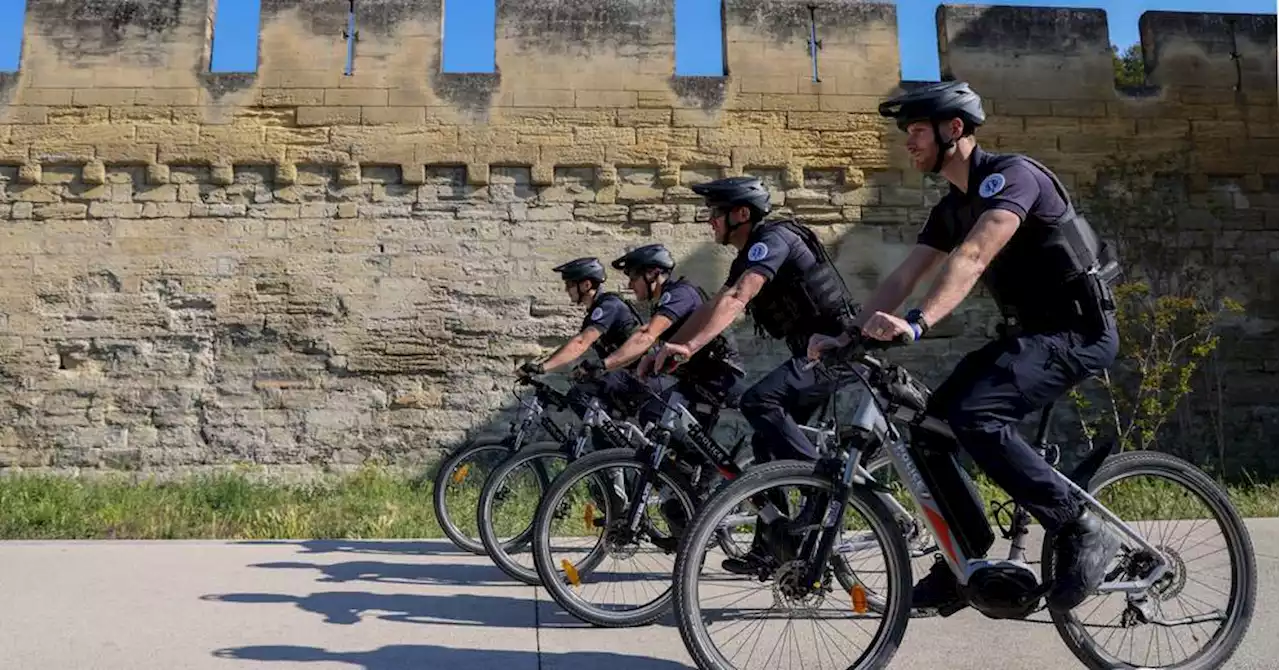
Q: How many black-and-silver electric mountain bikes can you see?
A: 4